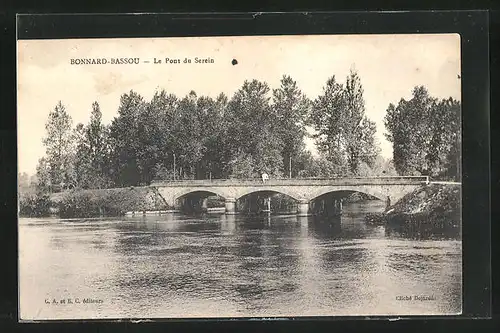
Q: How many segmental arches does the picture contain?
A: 3